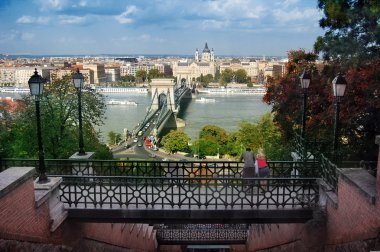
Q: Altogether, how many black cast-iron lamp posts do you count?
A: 4